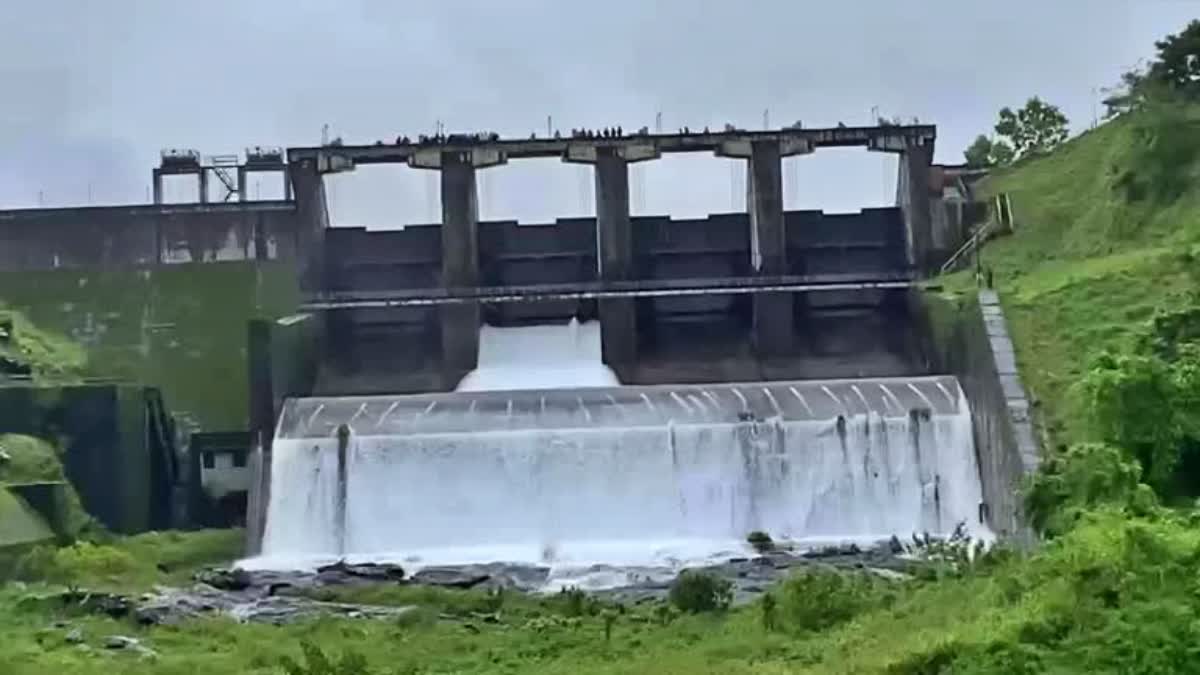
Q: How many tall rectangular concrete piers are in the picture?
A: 5